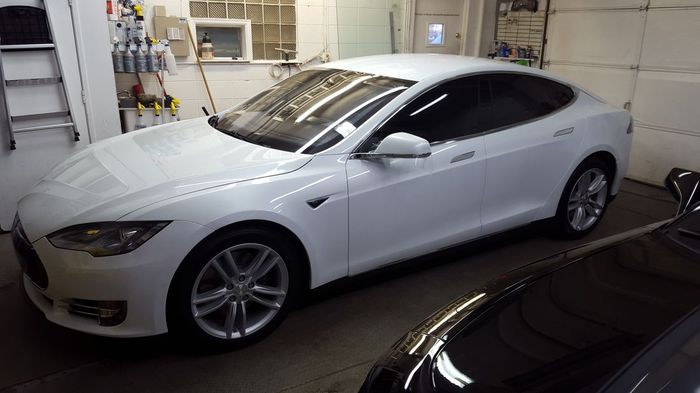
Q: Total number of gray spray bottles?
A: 4